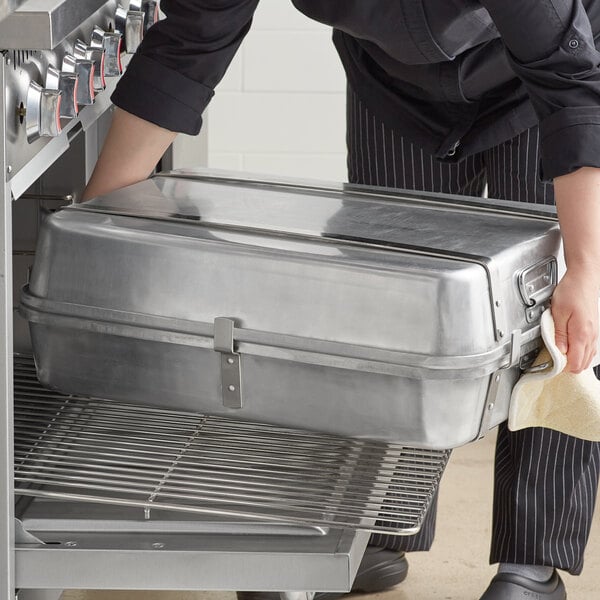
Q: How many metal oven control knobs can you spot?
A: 7